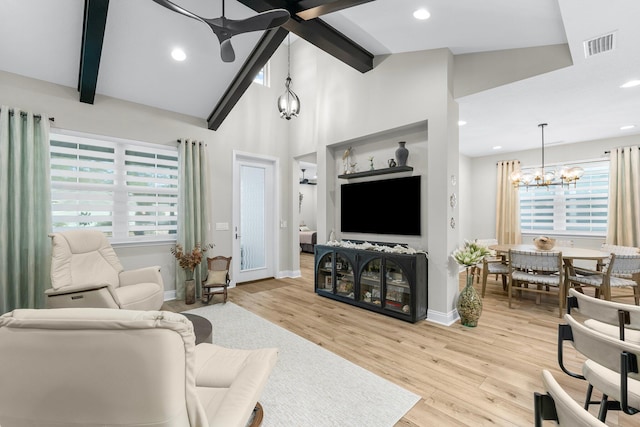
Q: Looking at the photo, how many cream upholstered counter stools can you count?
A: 3